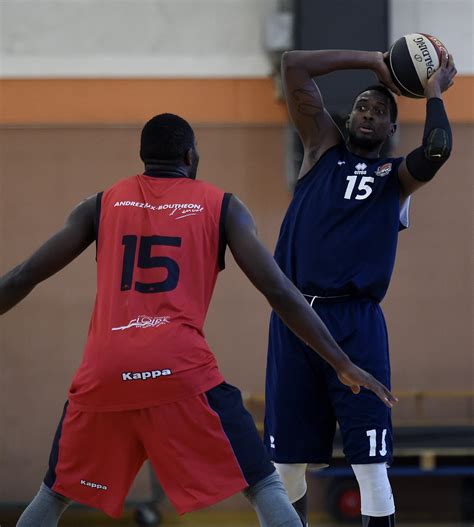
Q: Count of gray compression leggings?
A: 2